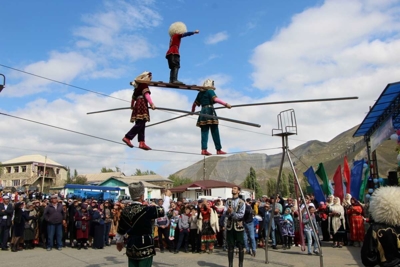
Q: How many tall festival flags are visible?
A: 6